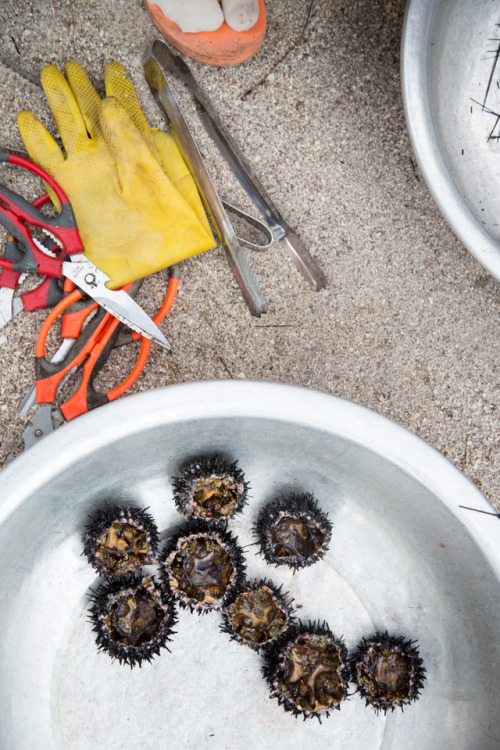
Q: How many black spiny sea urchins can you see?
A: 8